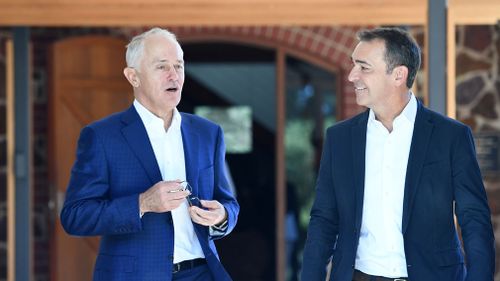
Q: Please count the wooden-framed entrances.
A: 1